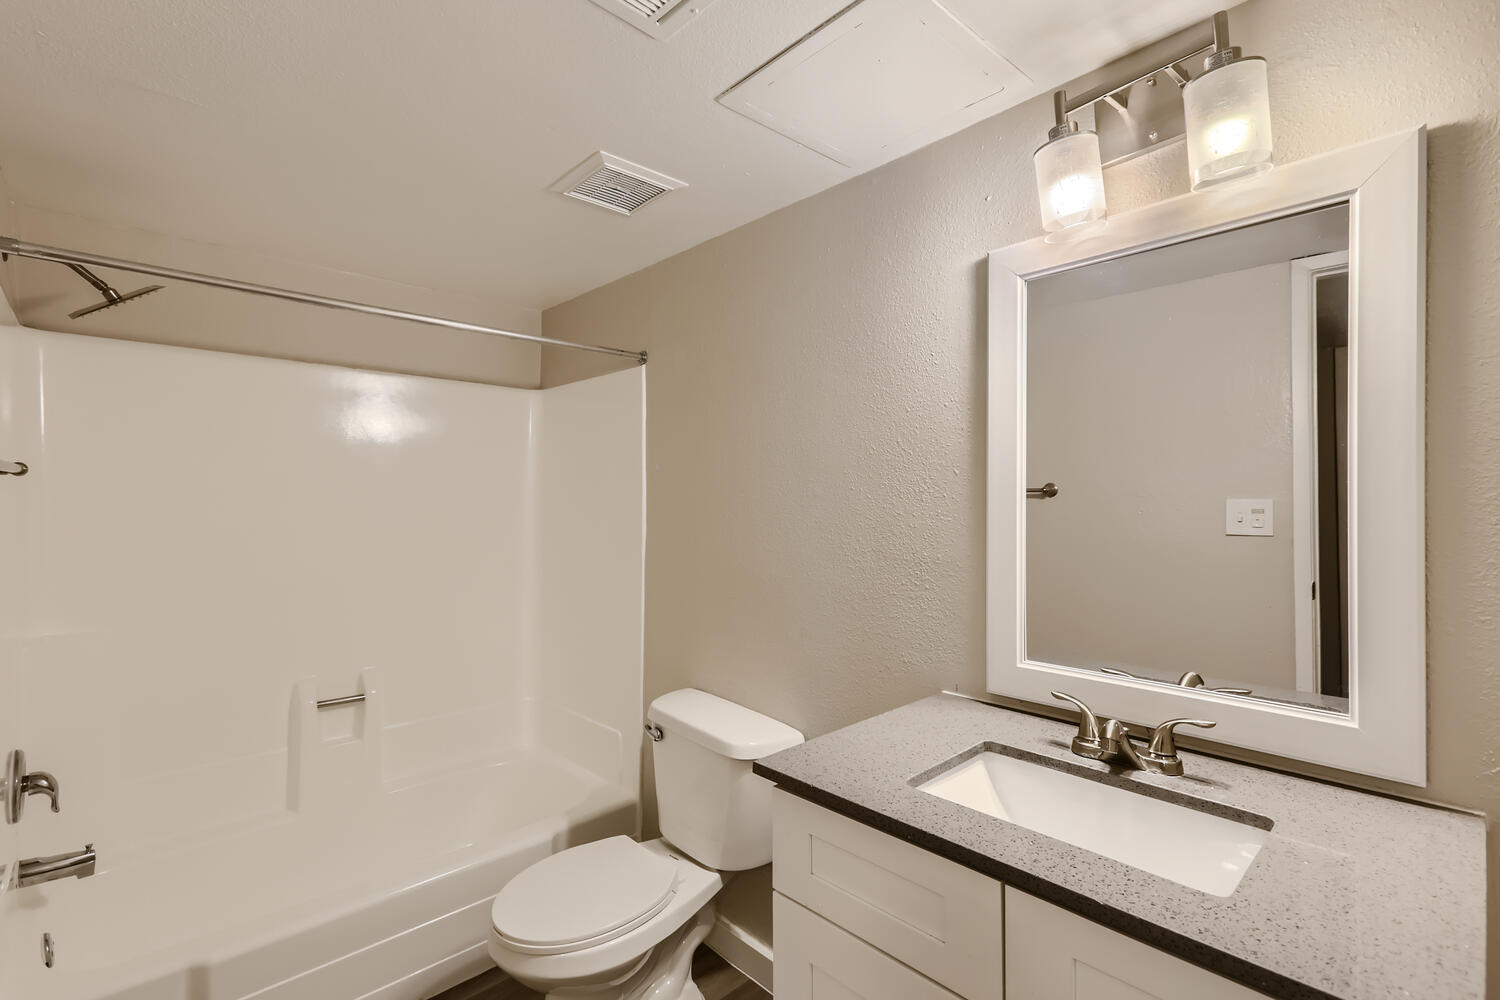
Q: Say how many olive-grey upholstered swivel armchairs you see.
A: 0